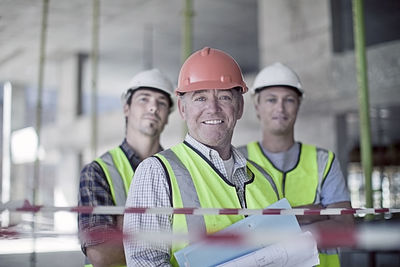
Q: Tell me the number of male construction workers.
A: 3